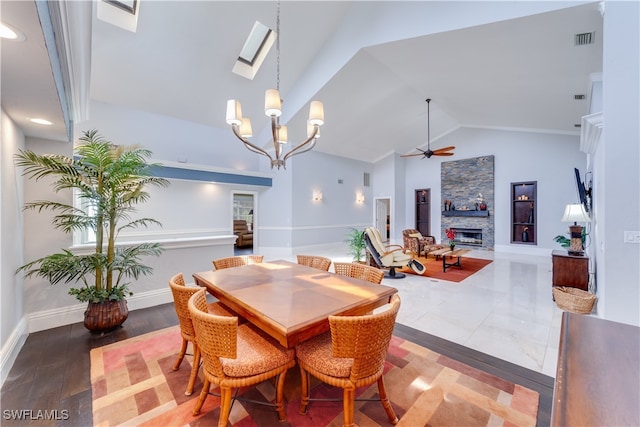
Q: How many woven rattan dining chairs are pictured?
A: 6